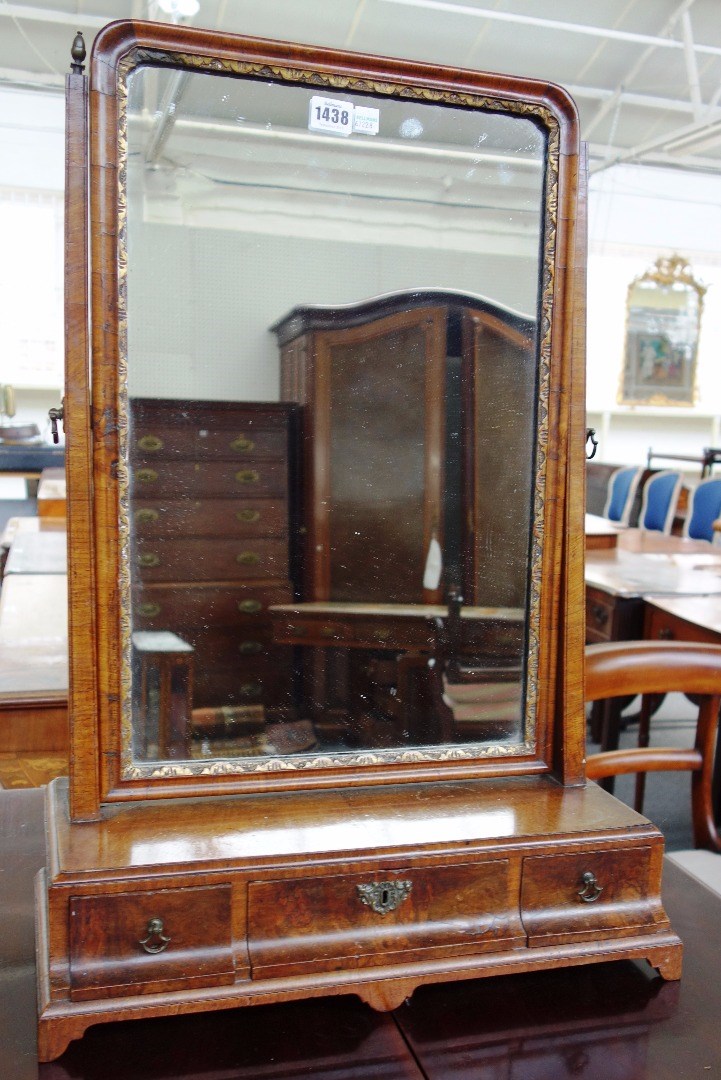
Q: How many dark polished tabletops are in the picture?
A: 1